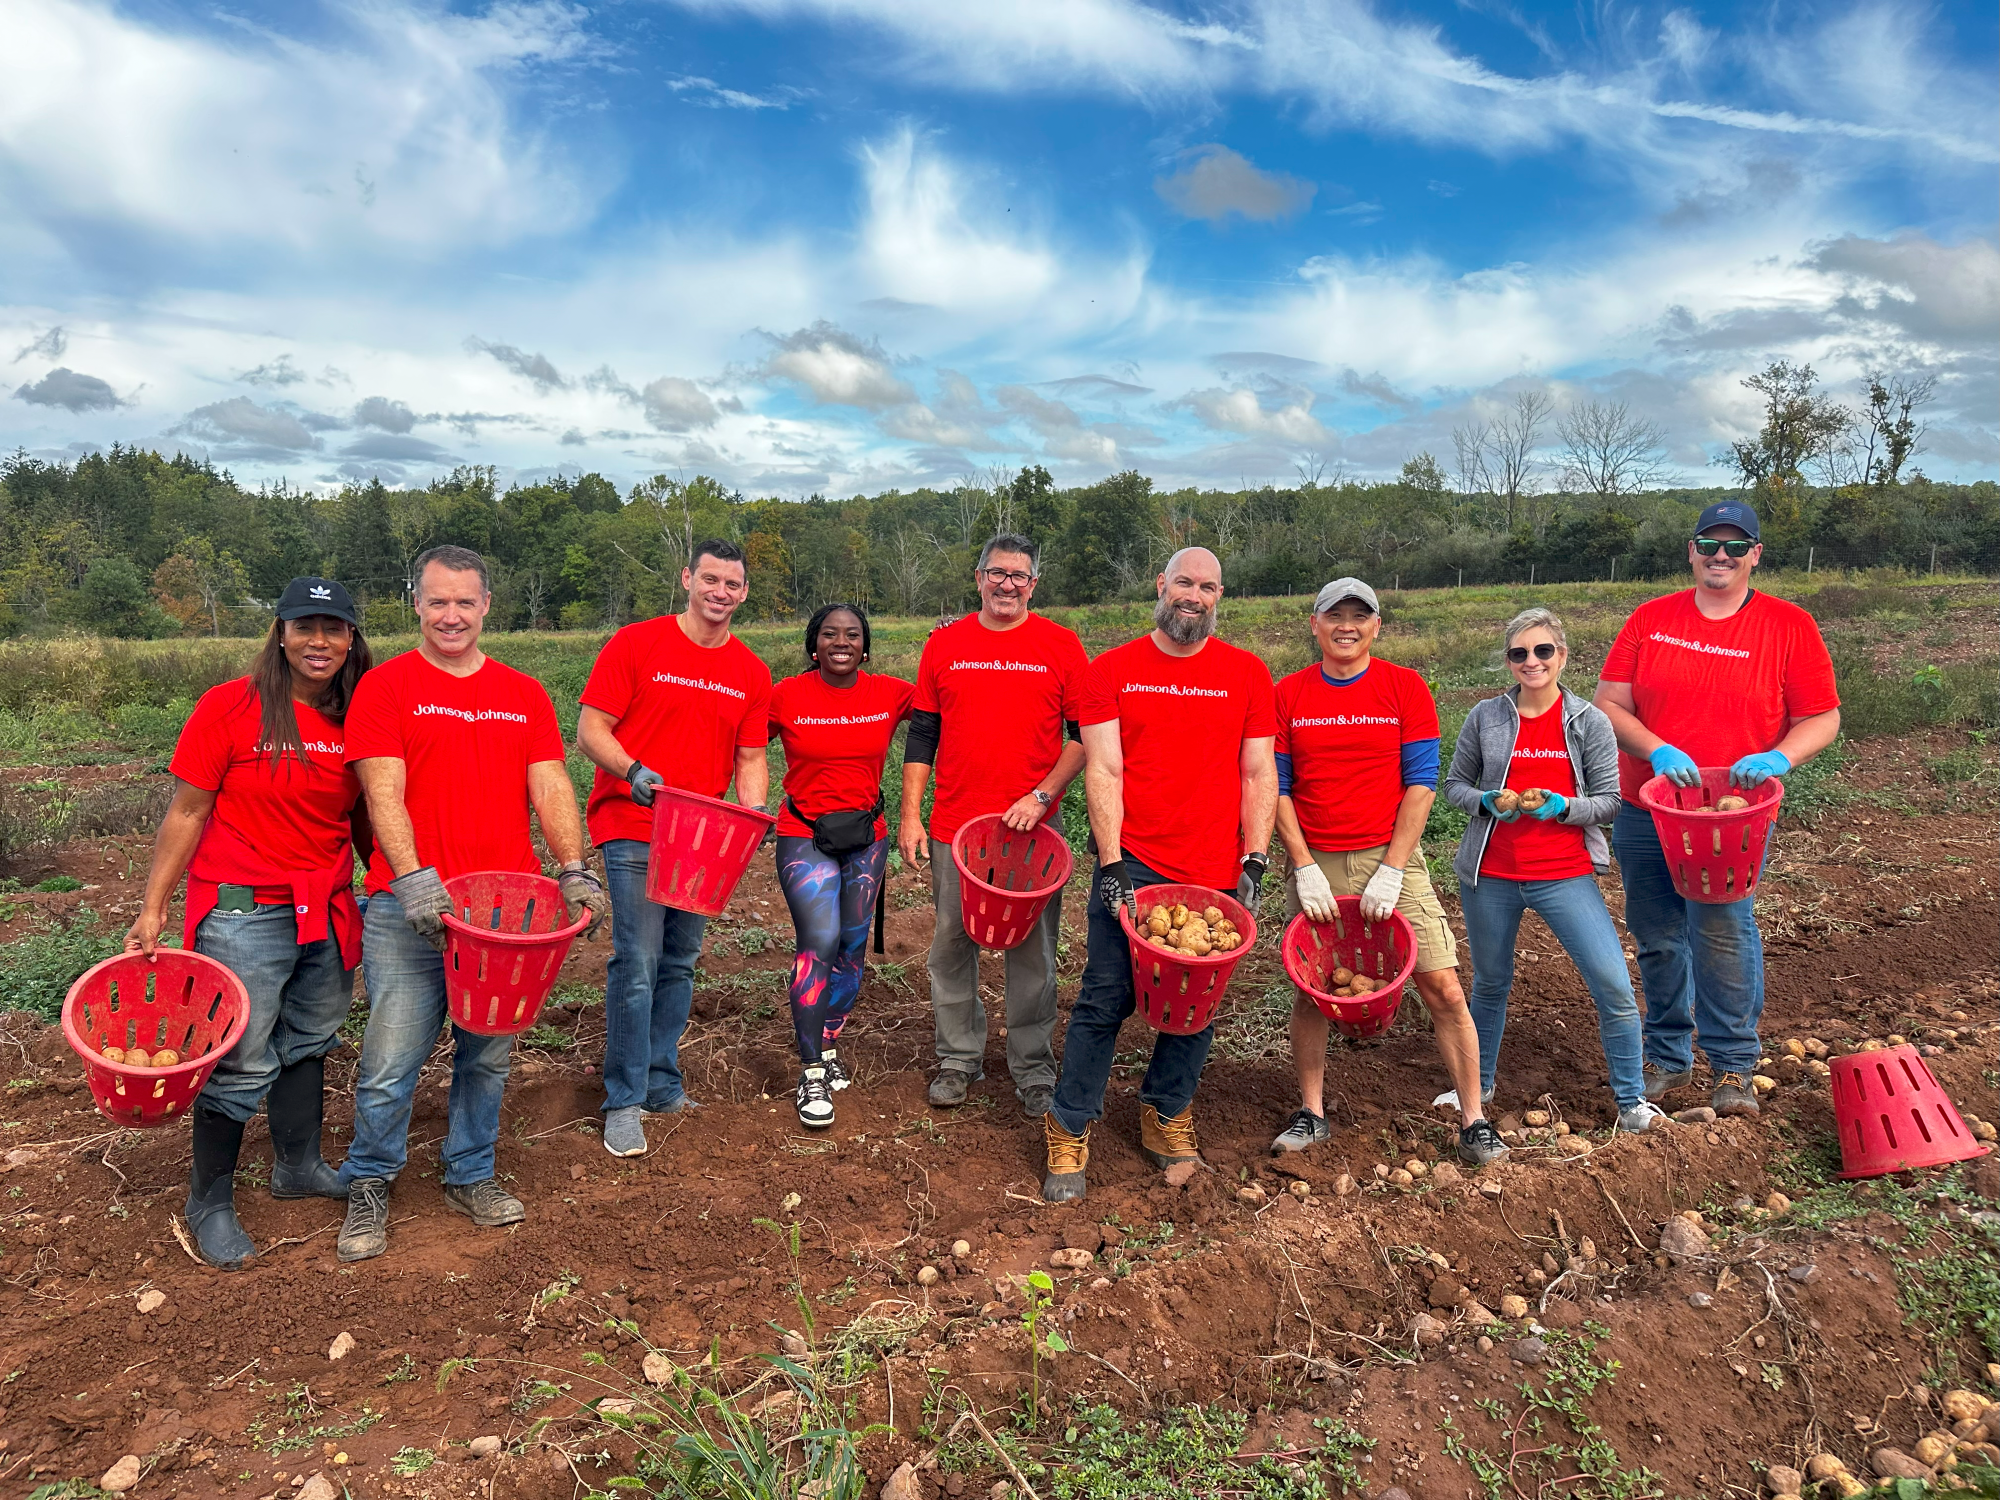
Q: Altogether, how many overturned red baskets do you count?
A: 1